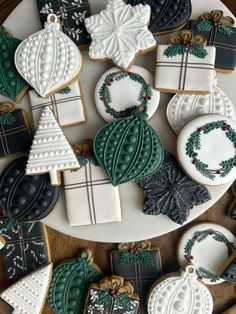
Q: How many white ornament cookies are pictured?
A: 3